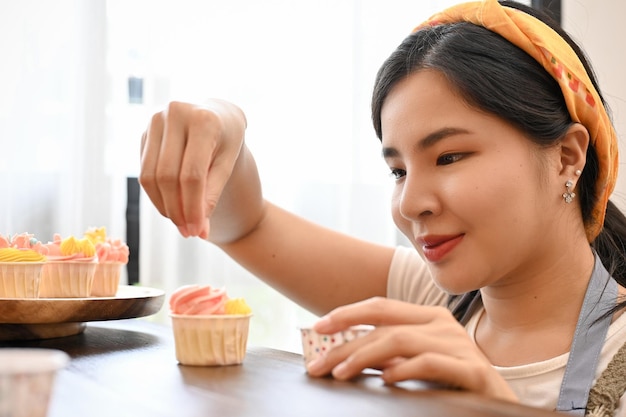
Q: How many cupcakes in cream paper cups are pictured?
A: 4